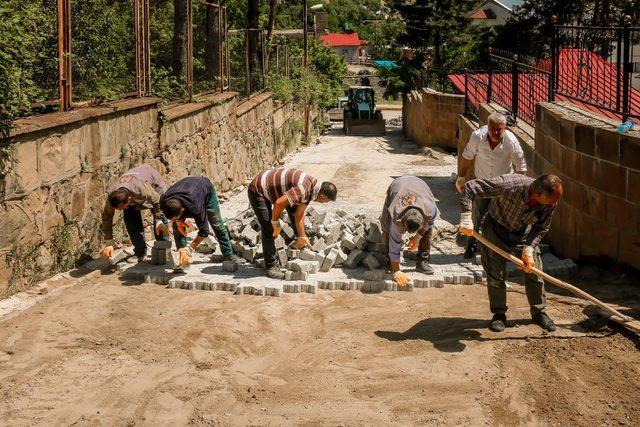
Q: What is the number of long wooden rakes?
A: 1